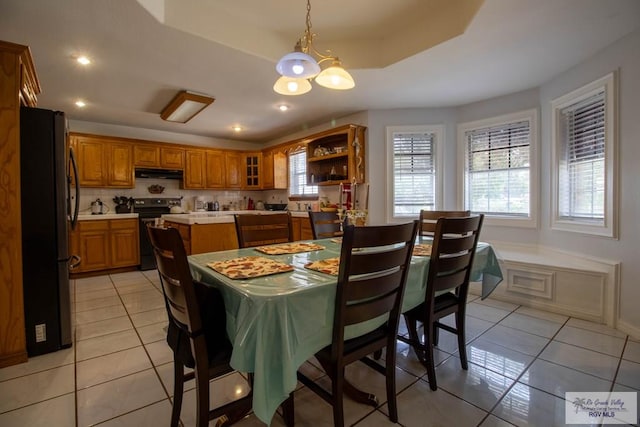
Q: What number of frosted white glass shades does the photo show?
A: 3